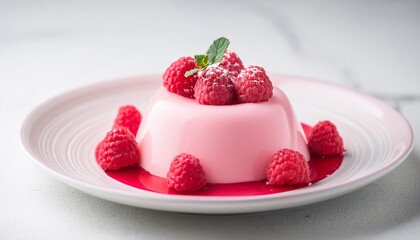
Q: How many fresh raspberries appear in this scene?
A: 9